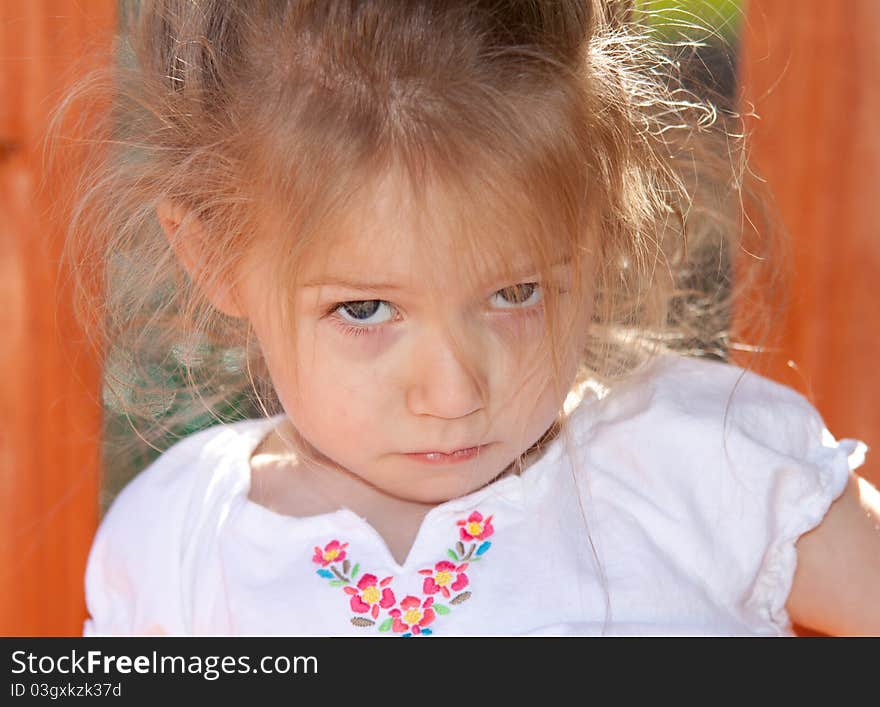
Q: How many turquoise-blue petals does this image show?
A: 4